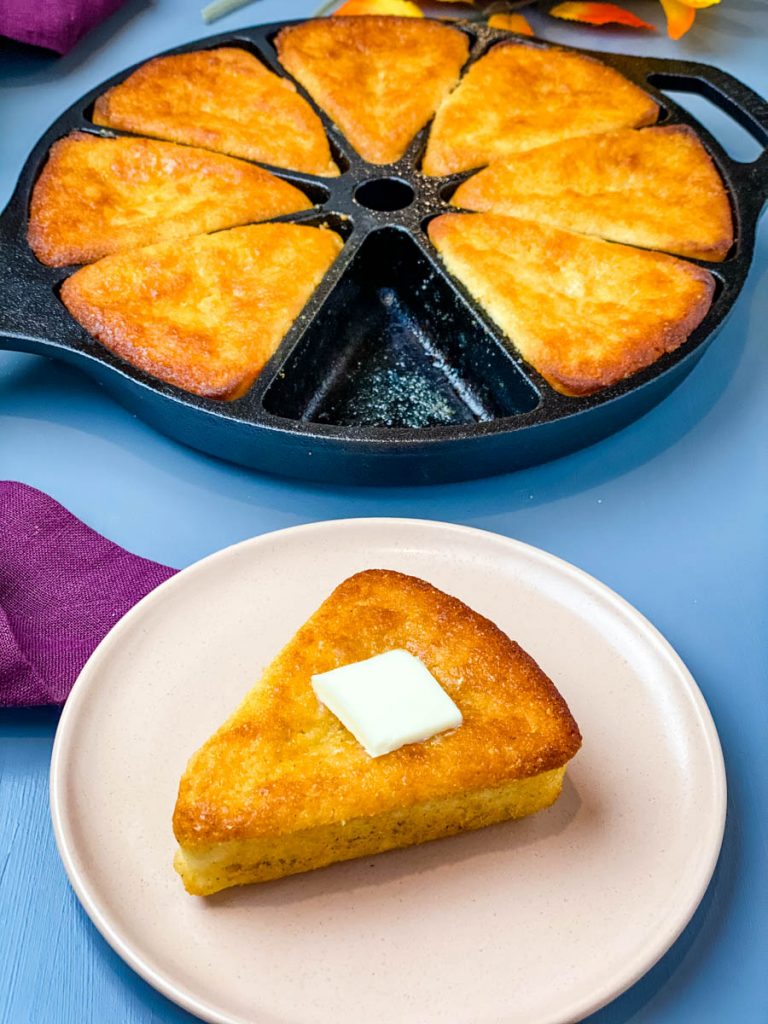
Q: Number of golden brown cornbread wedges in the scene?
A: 8